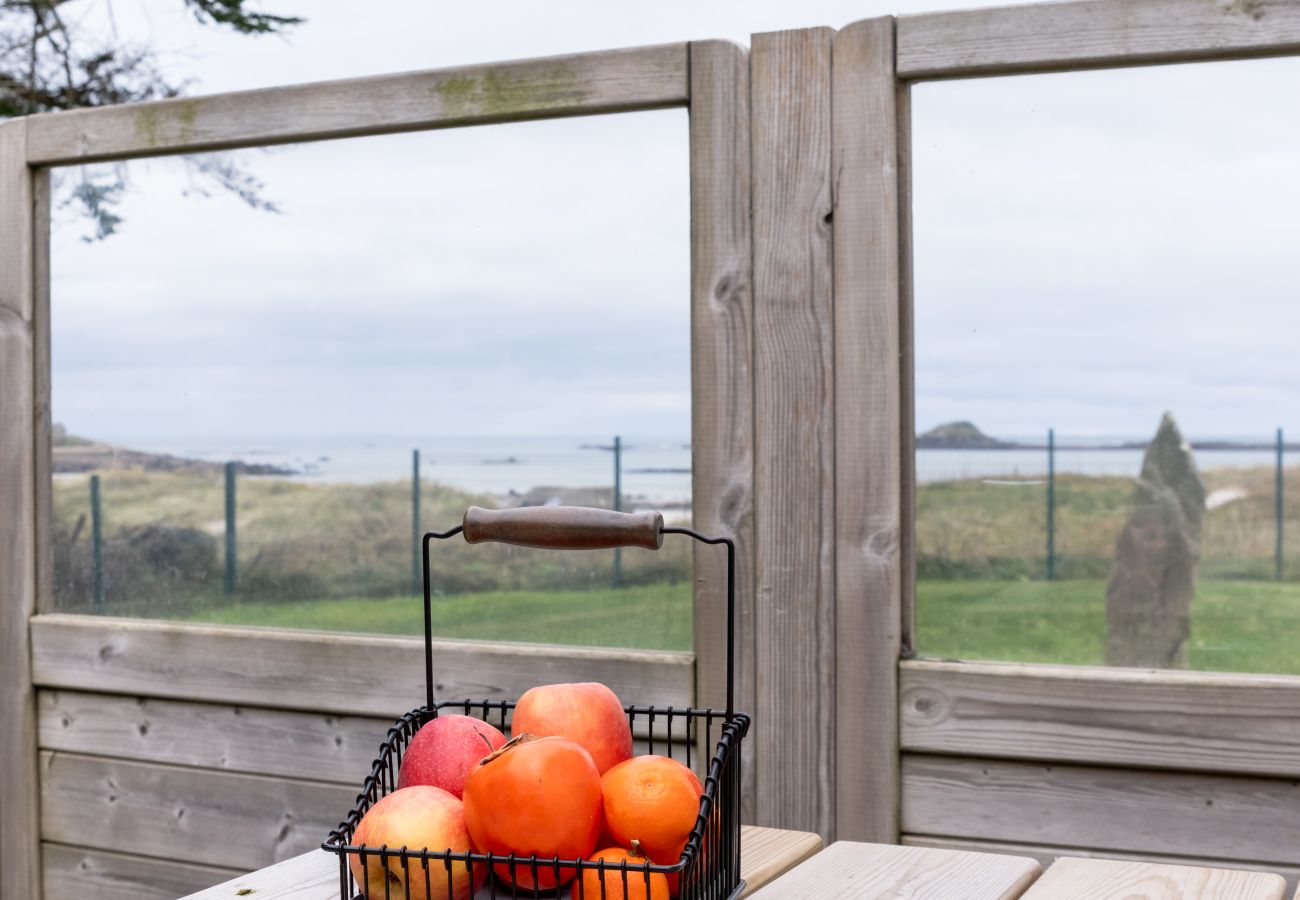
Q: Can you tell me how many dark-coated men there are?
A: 0